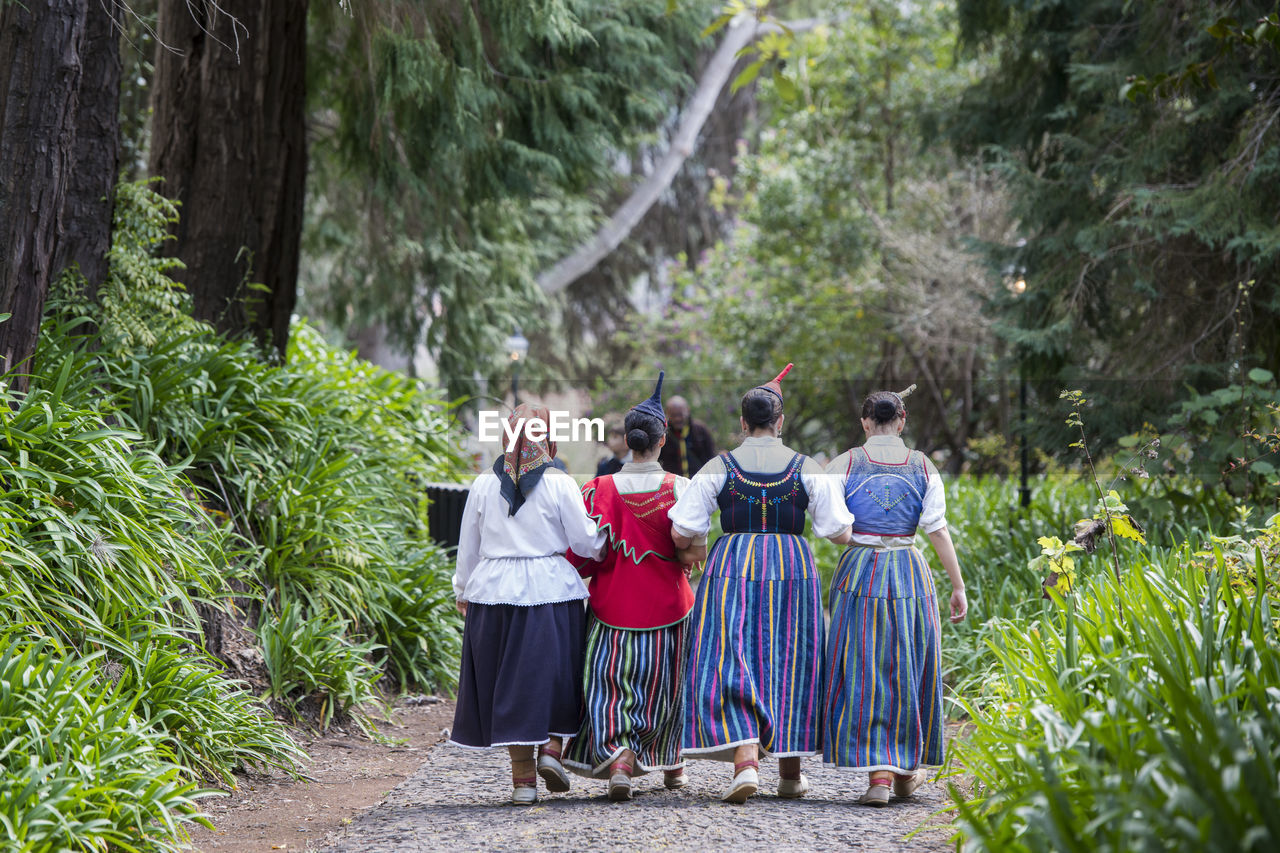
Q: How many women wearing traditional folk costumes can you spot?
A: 4